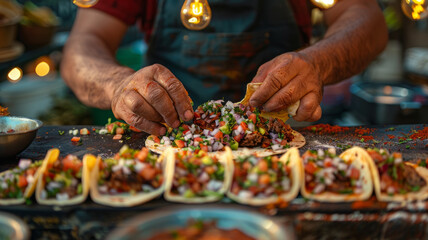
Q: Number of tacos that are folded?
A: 7